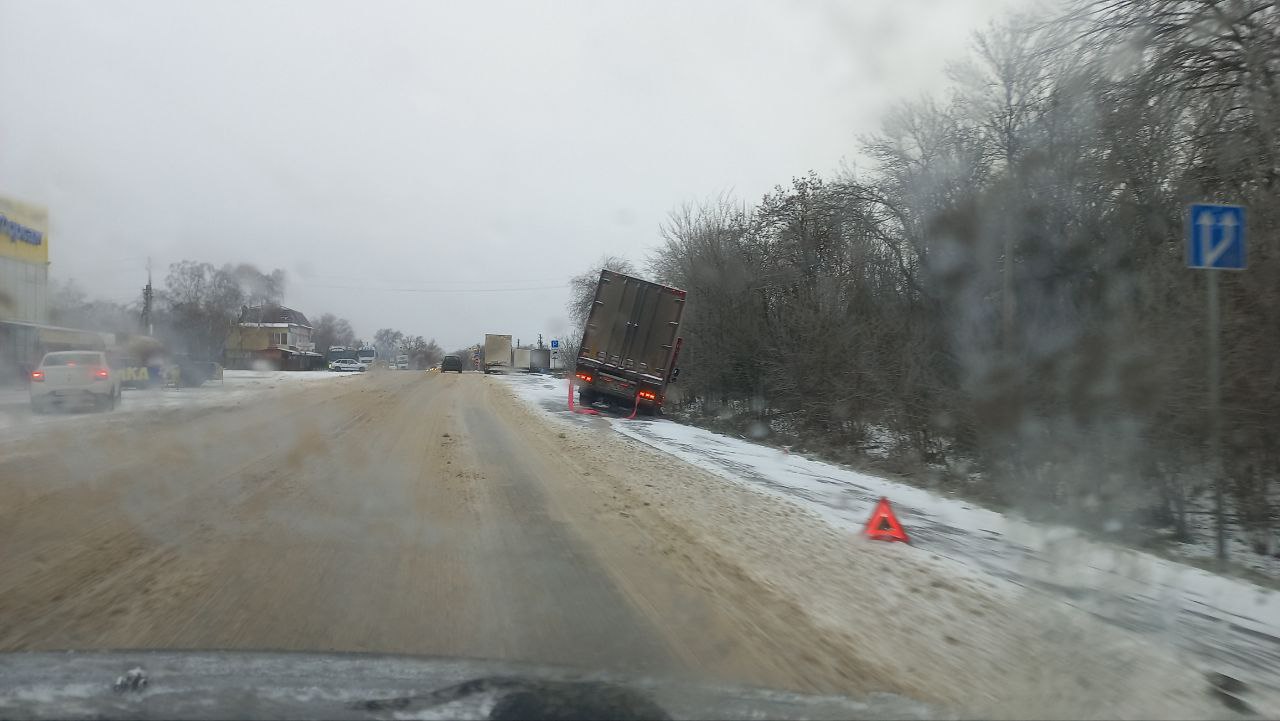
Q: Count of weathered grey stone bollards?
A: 0